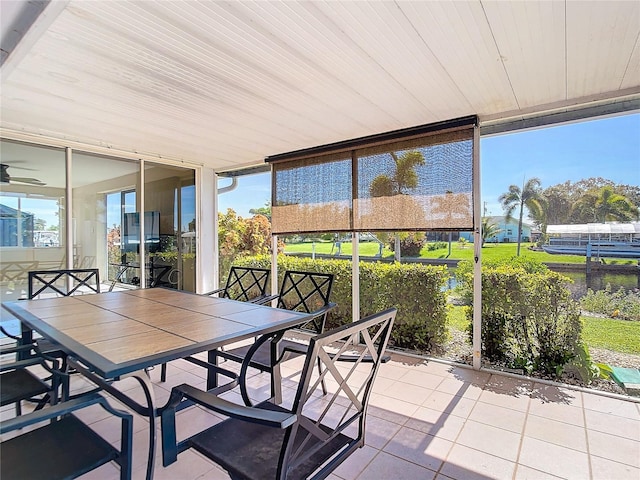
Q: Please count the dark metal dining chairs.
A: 6